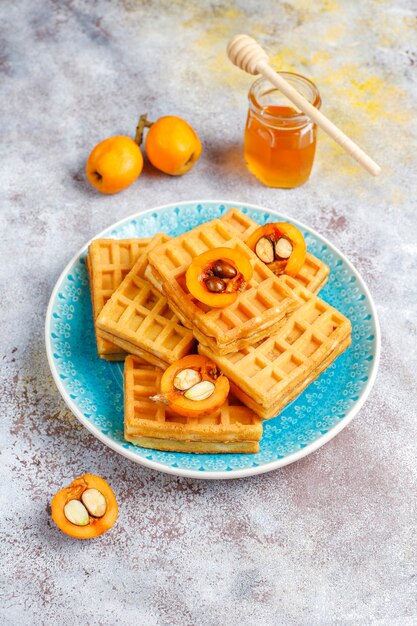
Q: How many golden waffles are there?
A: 6